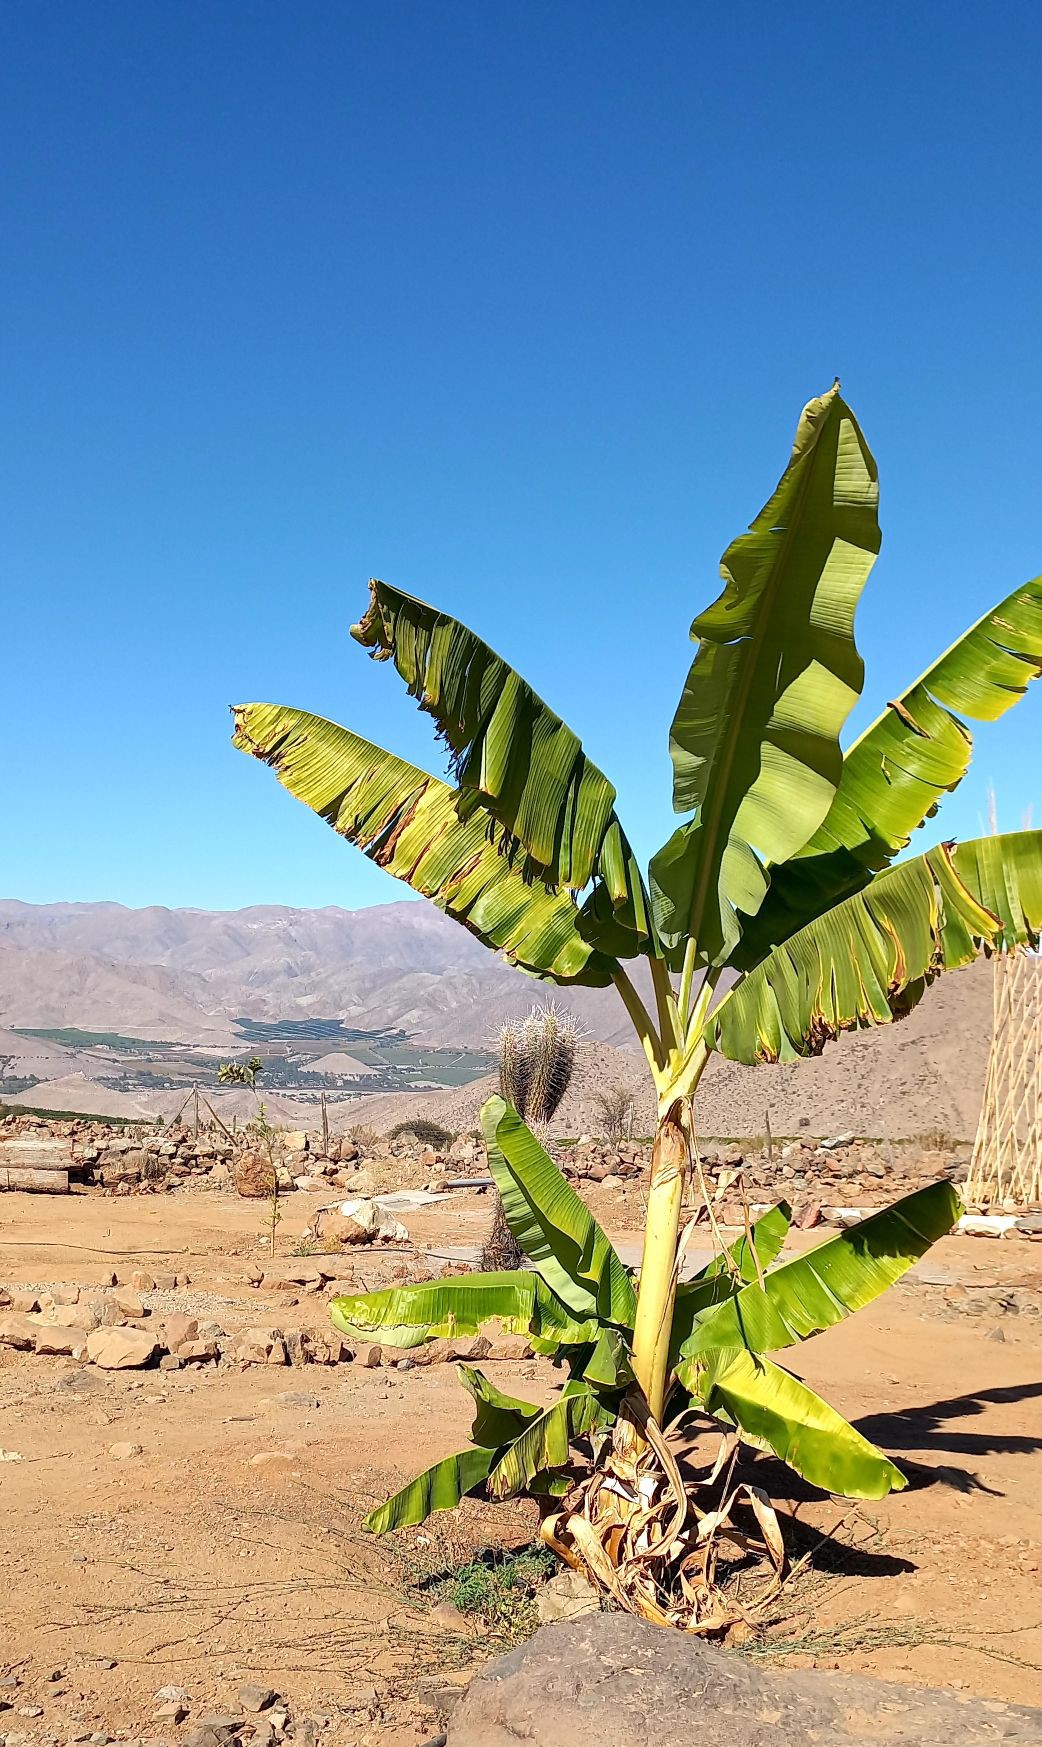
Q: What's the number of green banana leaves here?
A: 13